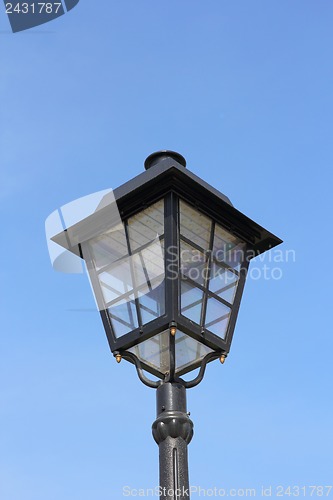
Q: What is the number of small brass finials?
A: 3